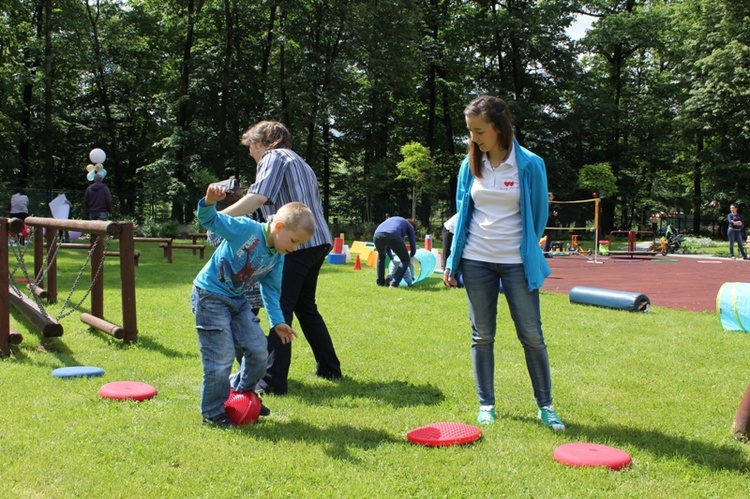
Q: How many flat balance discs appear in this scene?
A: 4